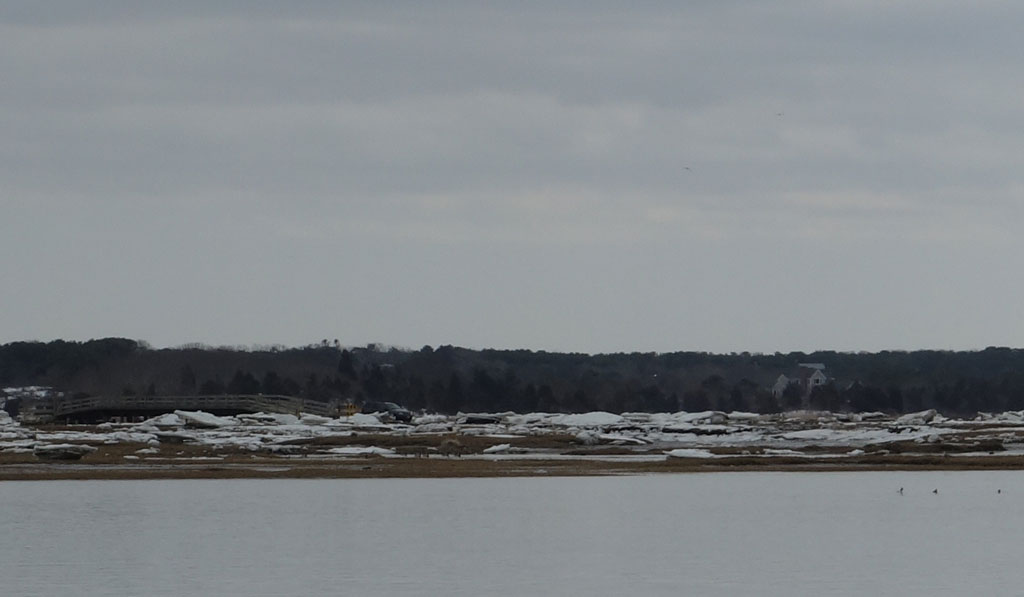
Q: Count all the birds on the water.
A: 3